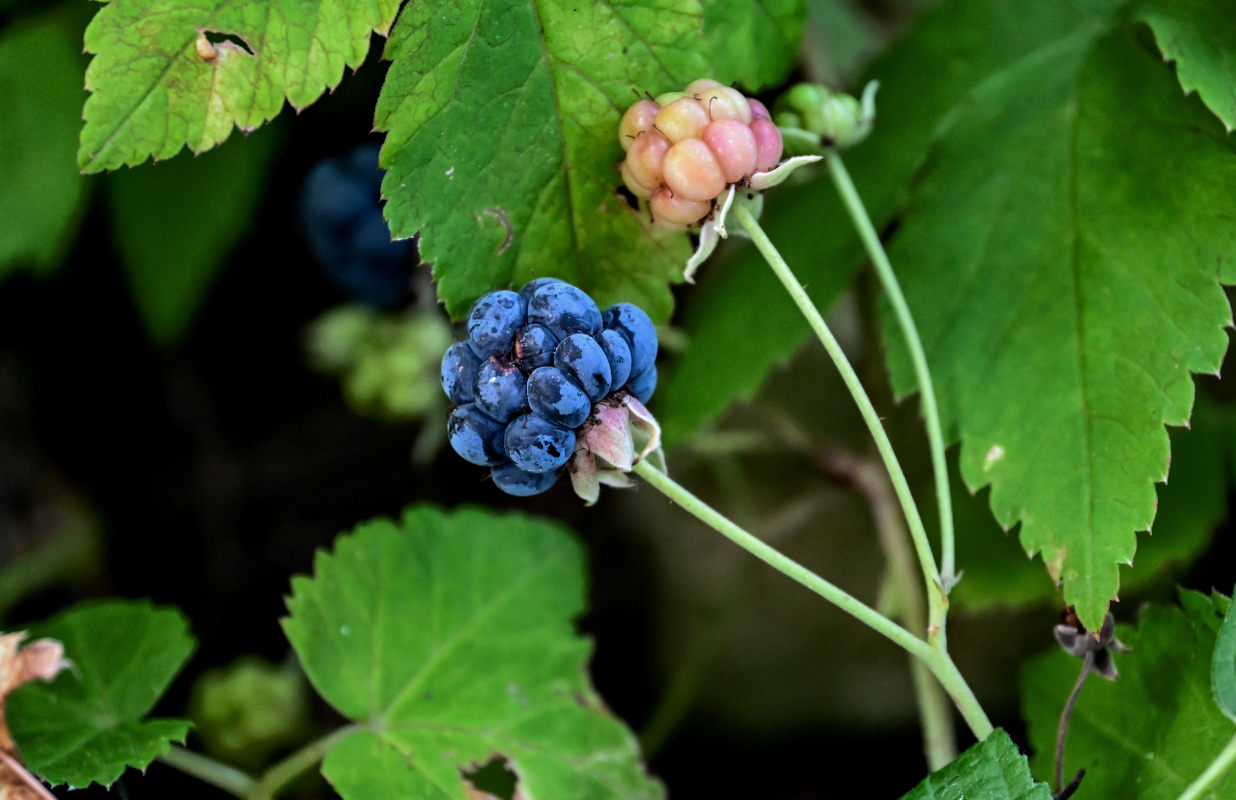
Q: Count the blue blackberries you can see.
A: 2